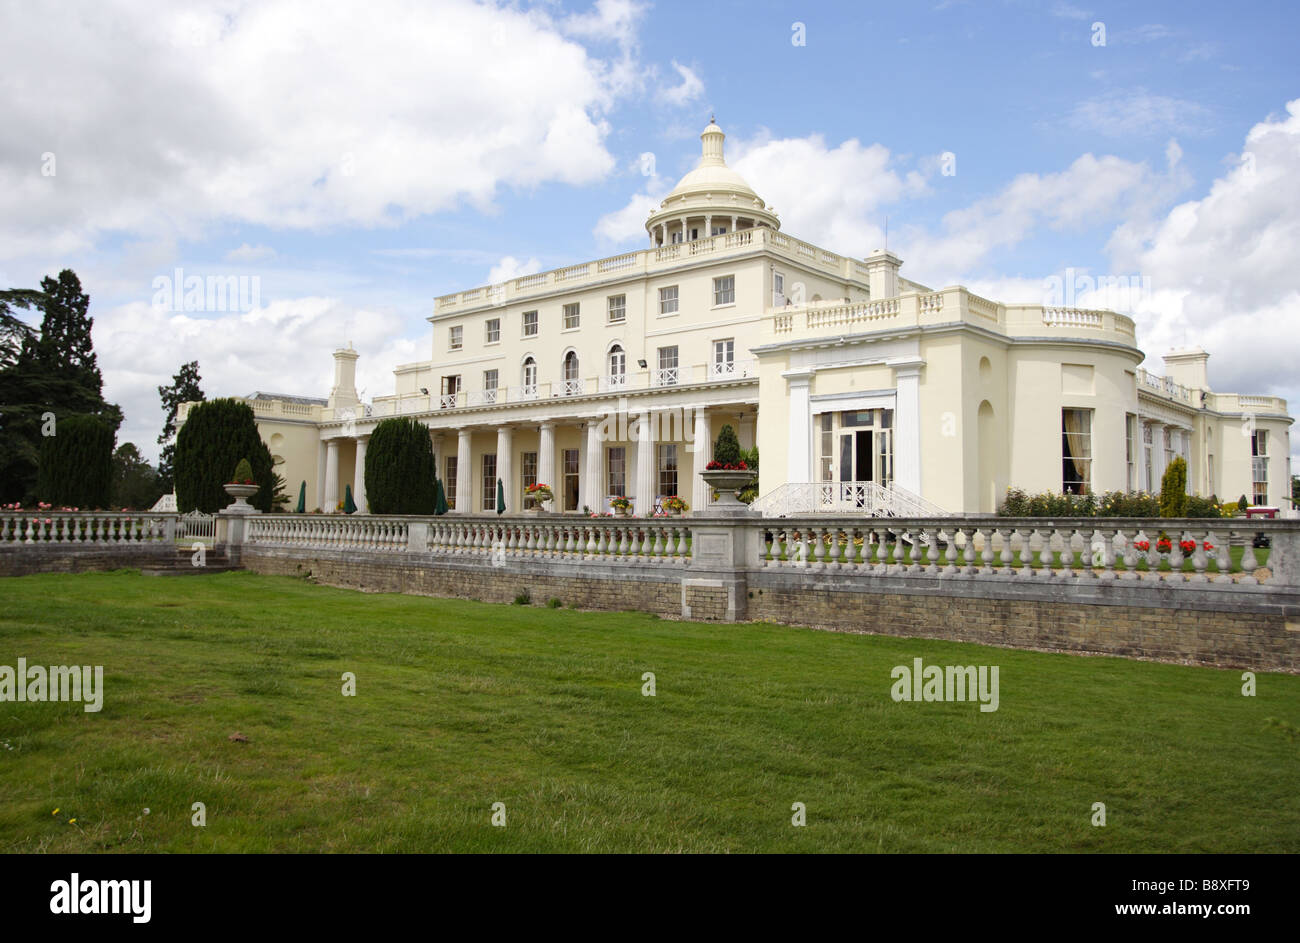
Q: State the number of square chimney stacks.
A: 3